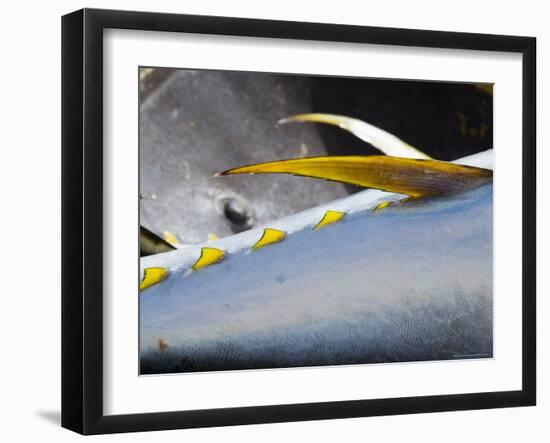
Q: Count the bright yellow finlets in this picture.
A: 5